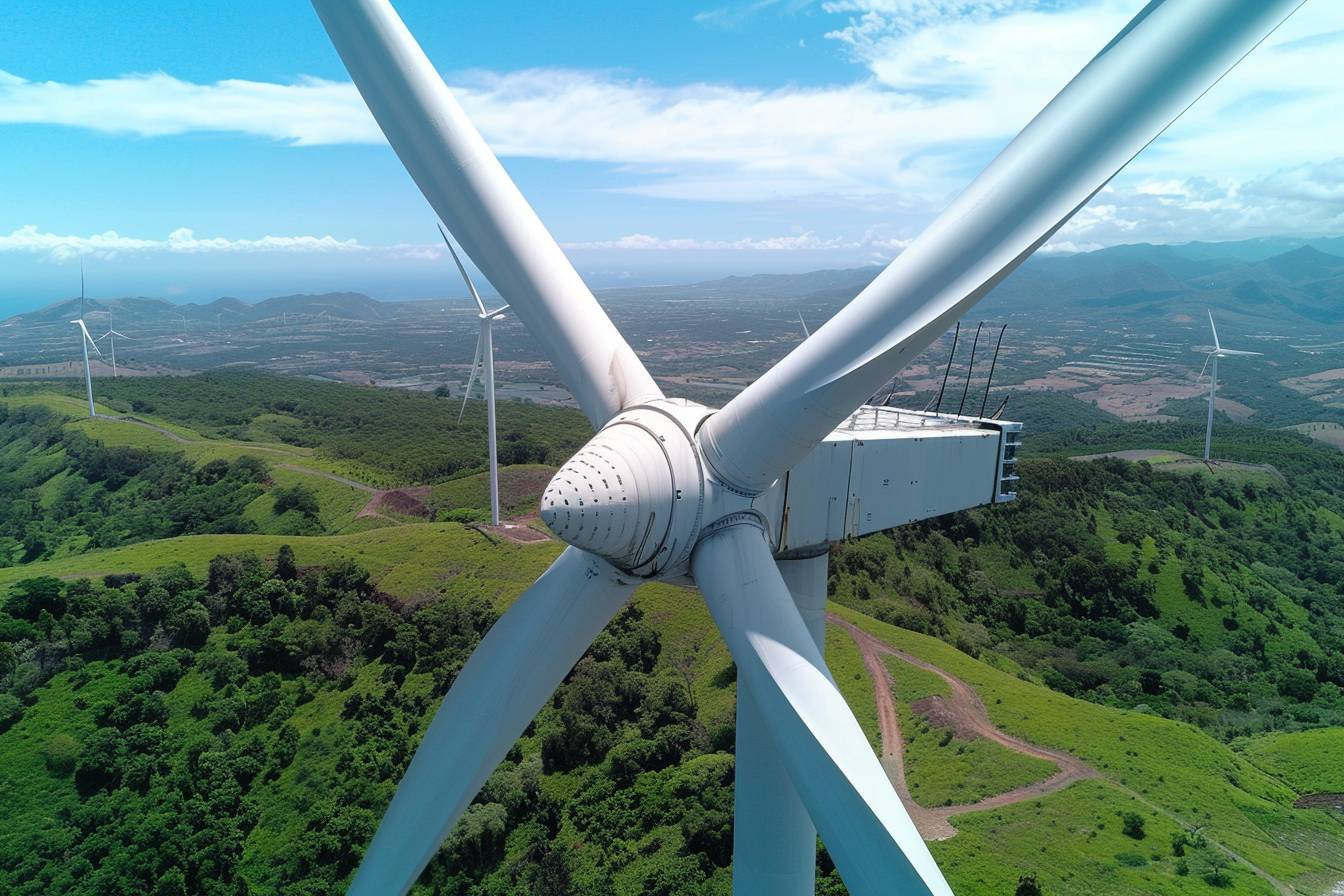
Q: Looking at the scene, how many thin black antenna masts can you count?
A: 3